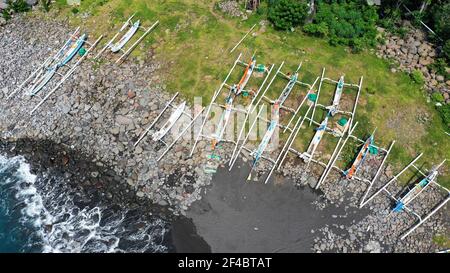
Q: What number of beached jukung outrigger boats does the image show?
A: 12